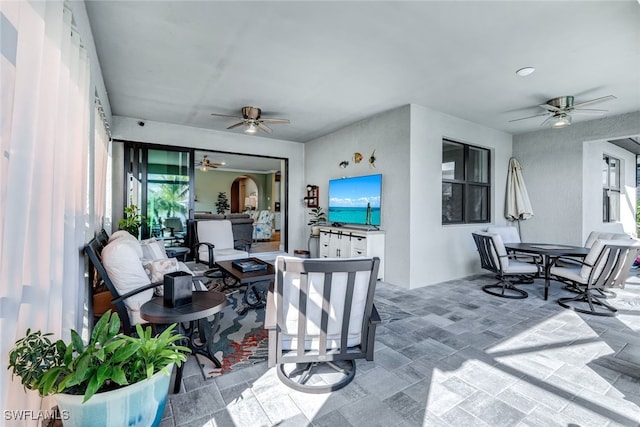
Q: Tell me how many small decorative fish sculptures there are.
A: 3